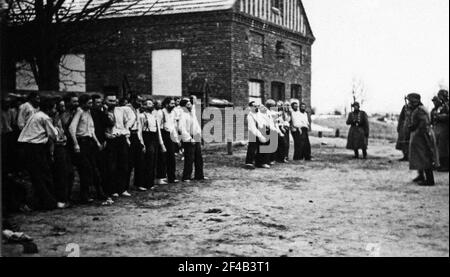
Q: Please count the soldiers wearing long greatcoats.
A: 5